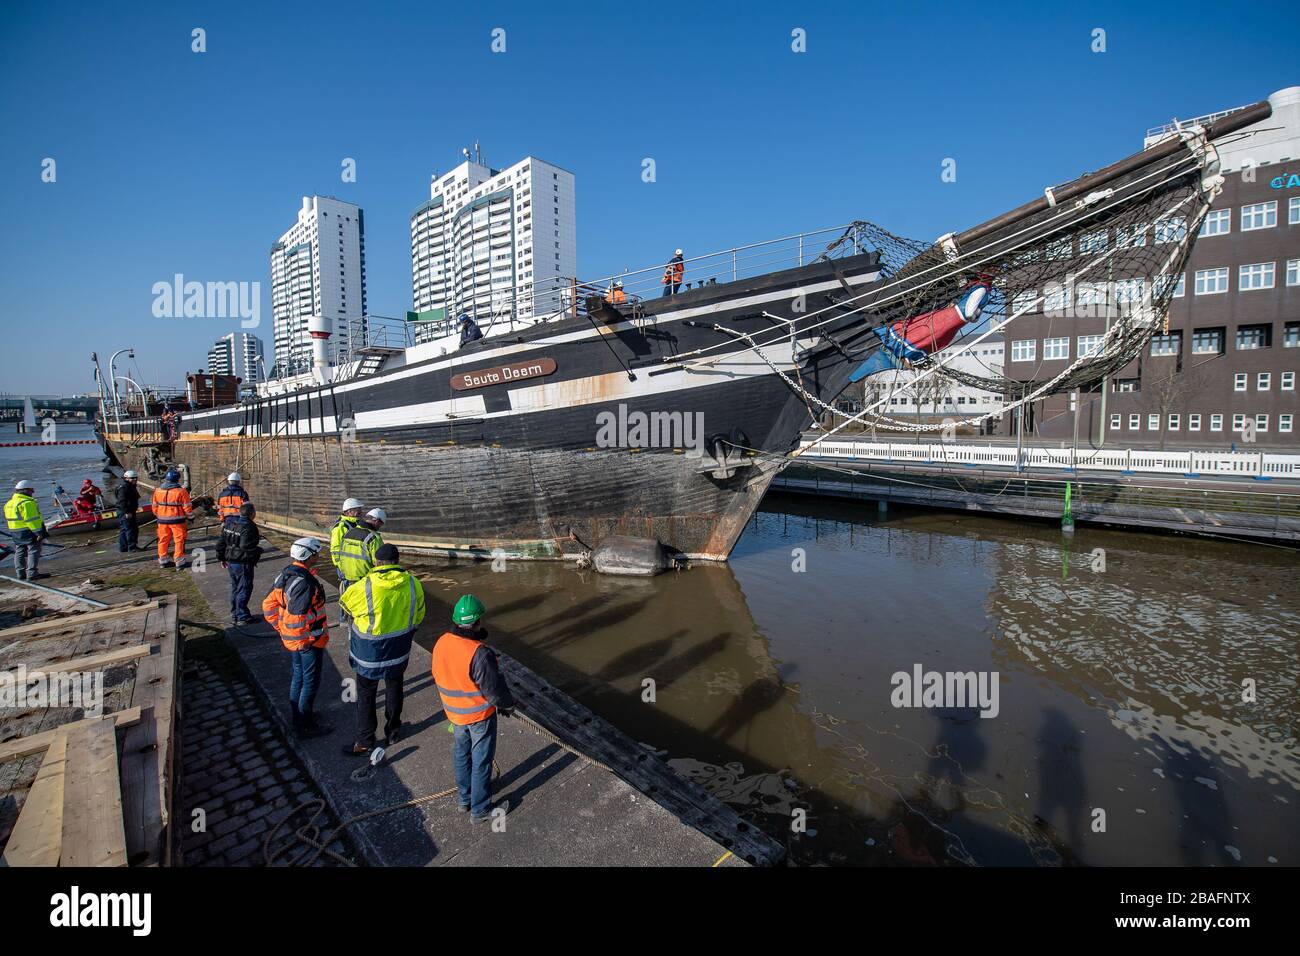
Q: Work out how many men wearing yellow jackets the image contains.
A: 4